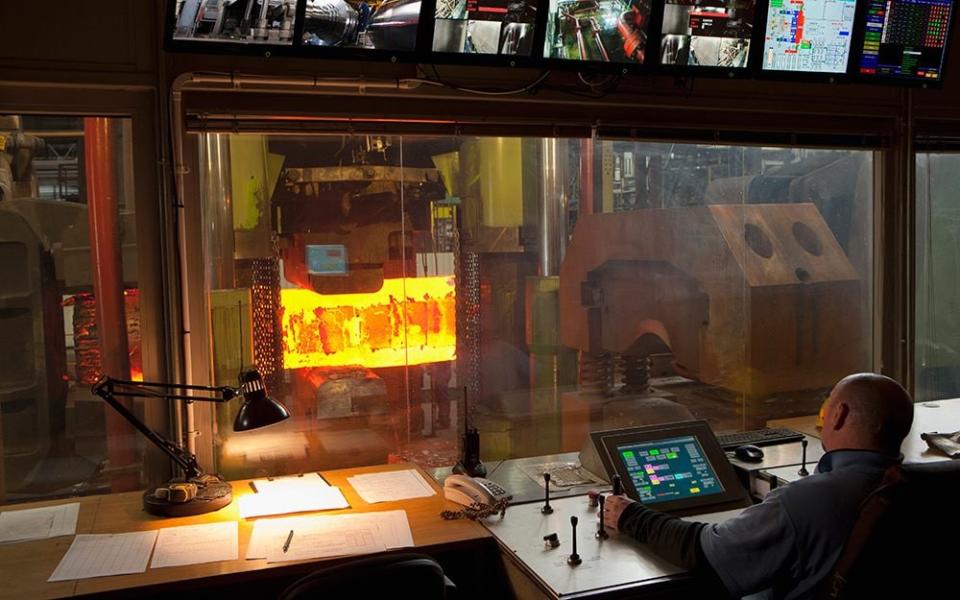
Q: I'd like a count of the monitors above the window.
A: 7